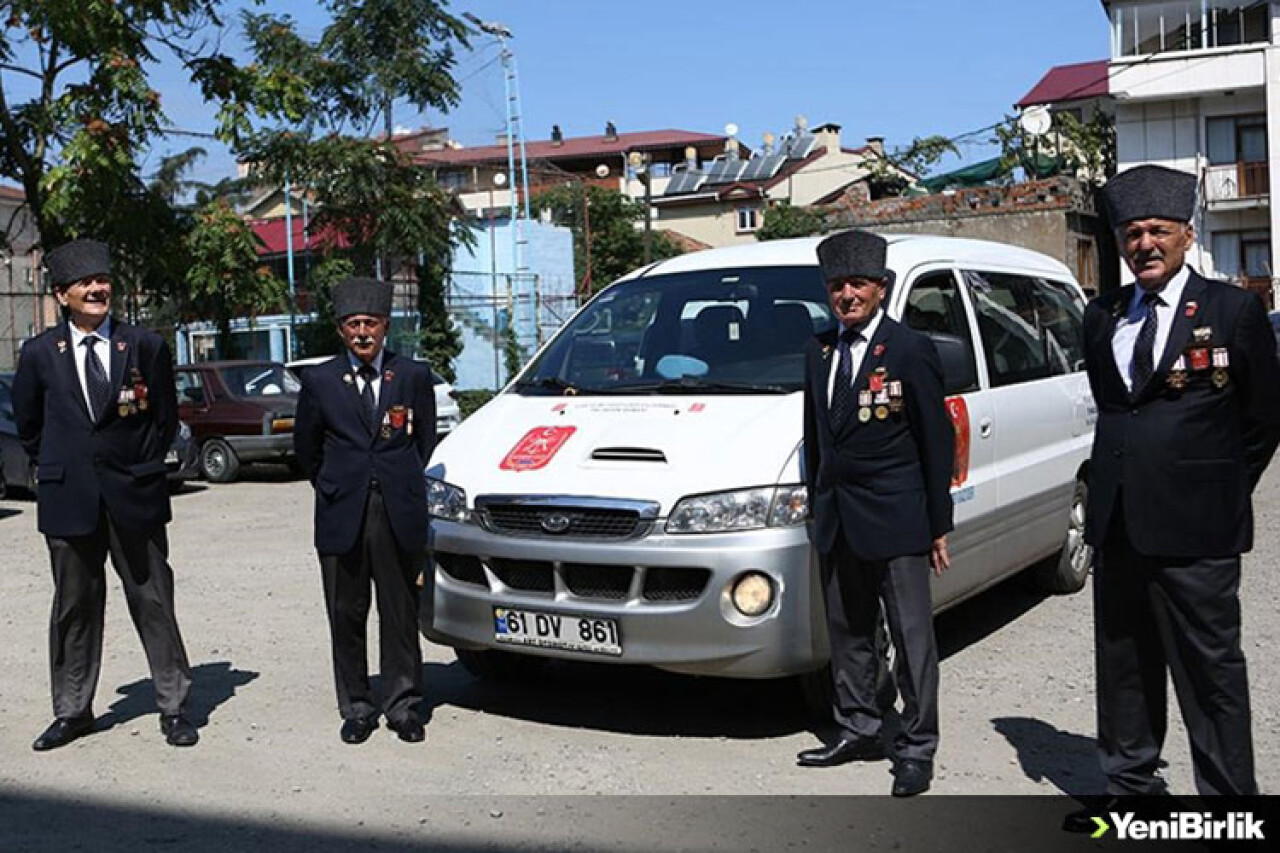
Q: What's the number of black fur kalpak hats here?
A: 4